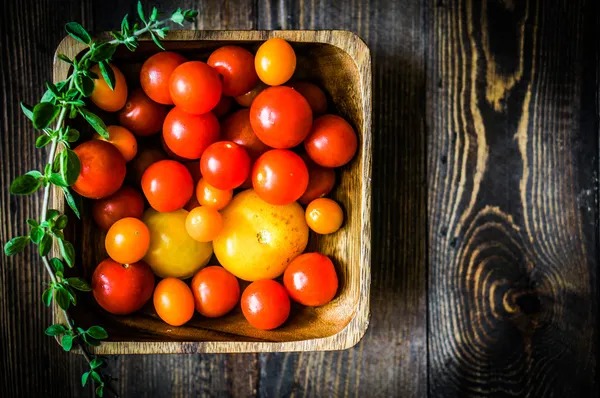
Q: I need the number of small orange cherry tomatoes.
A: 8